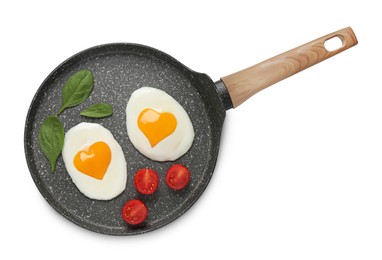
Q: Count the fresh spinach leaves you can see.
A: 3